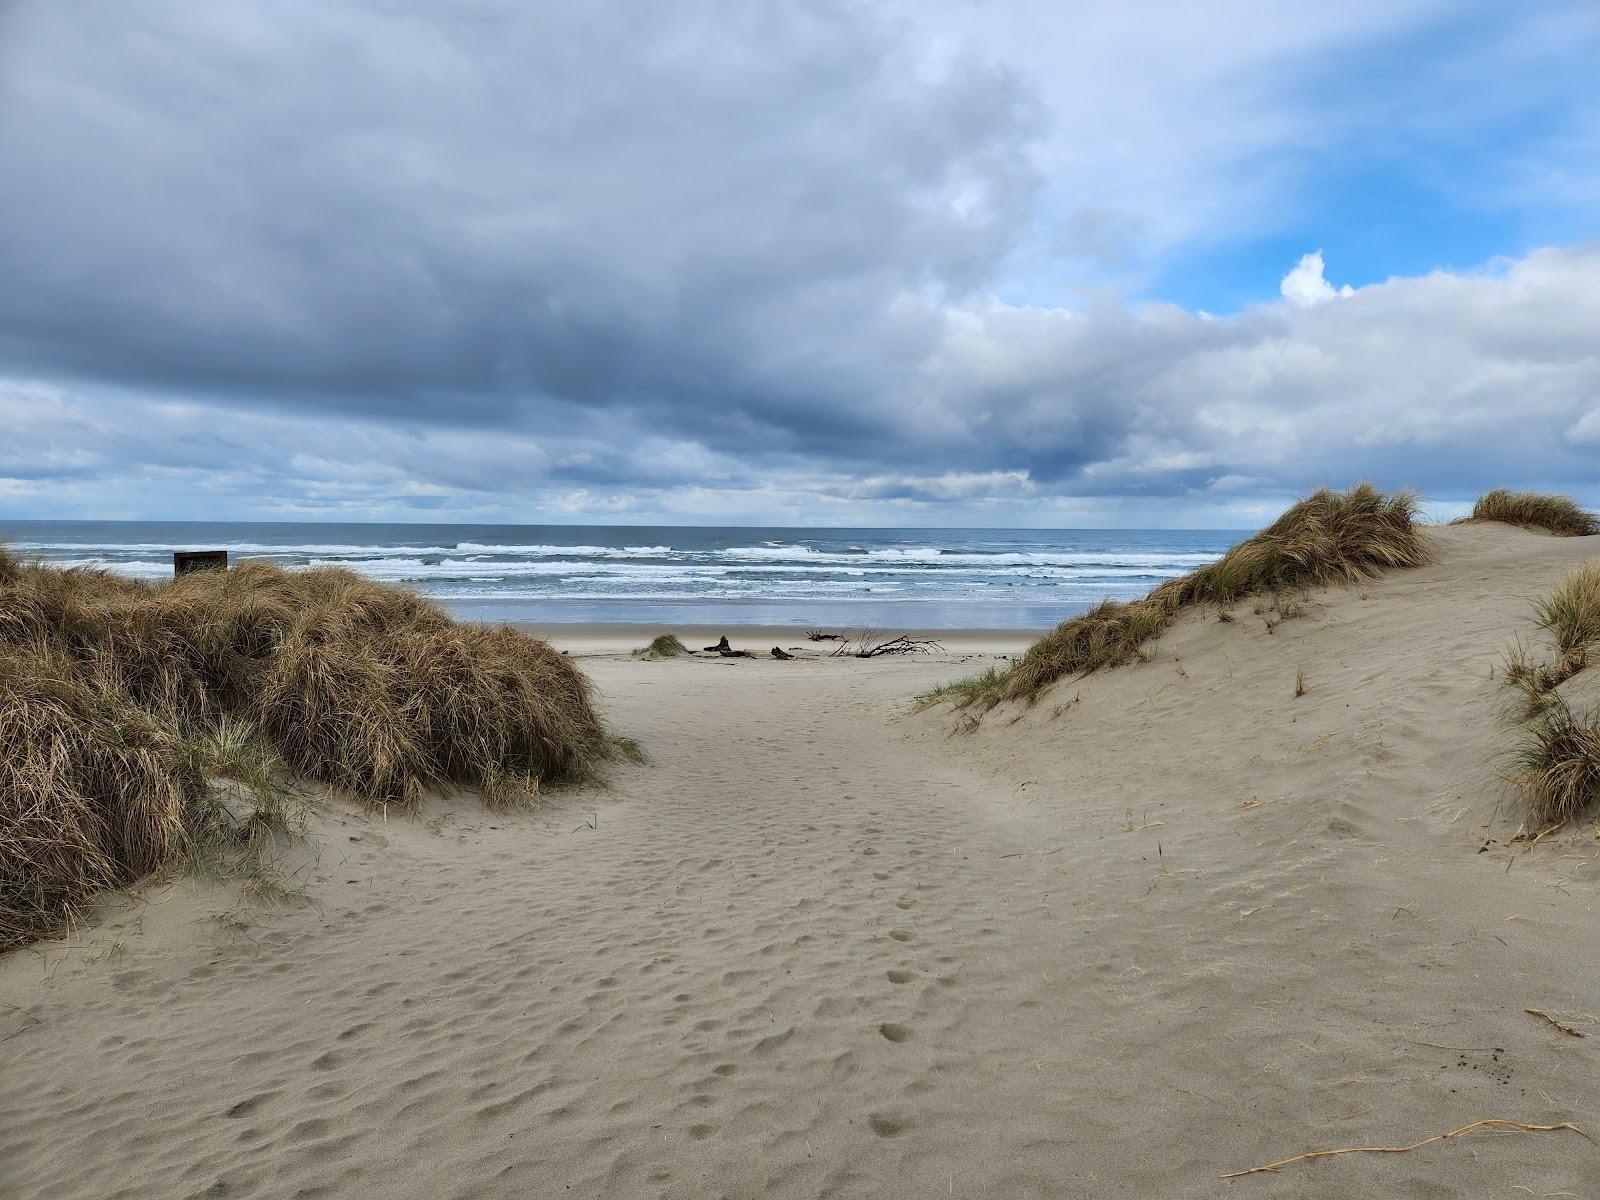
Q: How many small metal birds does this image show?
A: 0